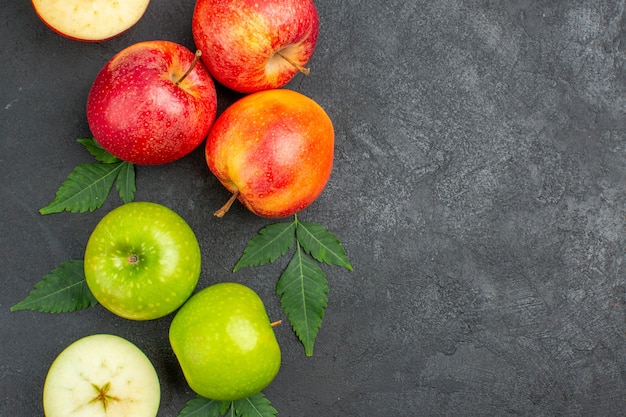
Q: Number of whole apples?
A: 5